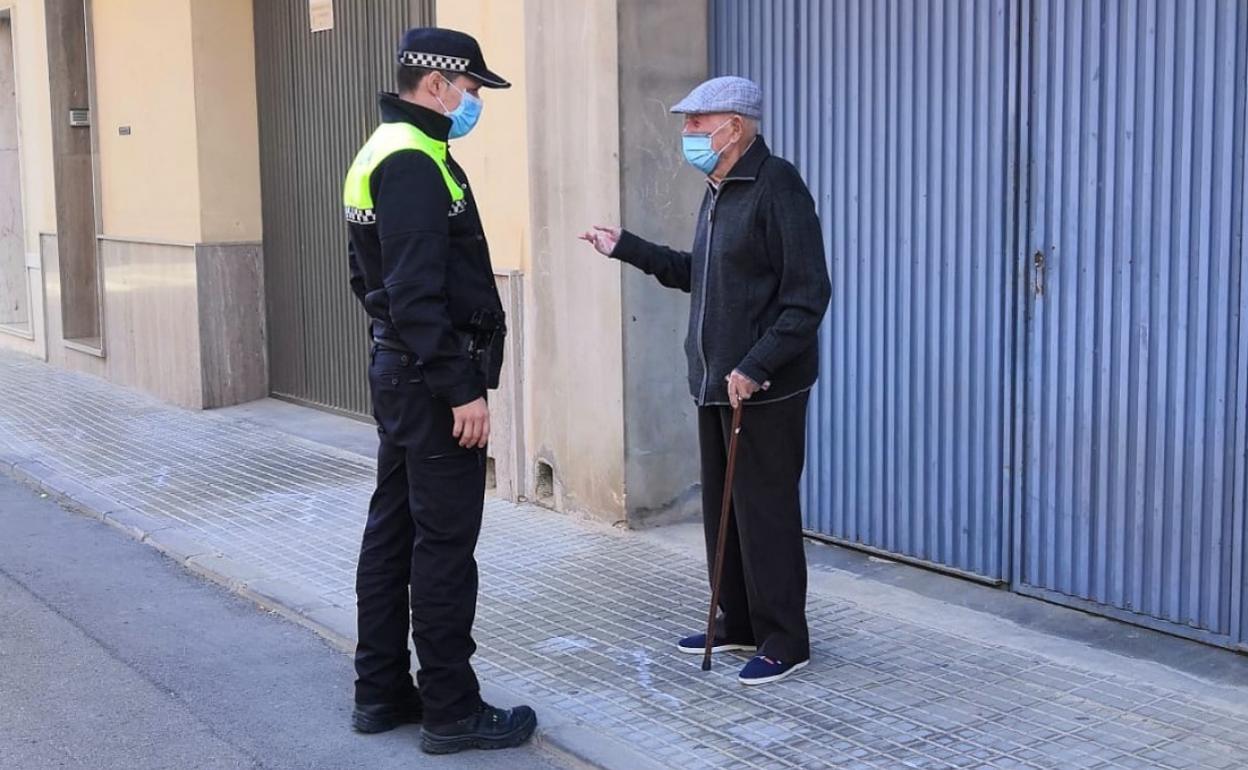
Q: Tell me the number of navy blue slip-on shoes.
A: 2